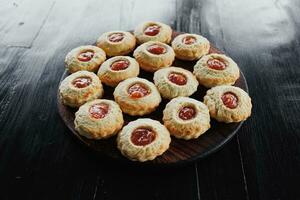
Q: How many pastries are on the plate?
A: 14